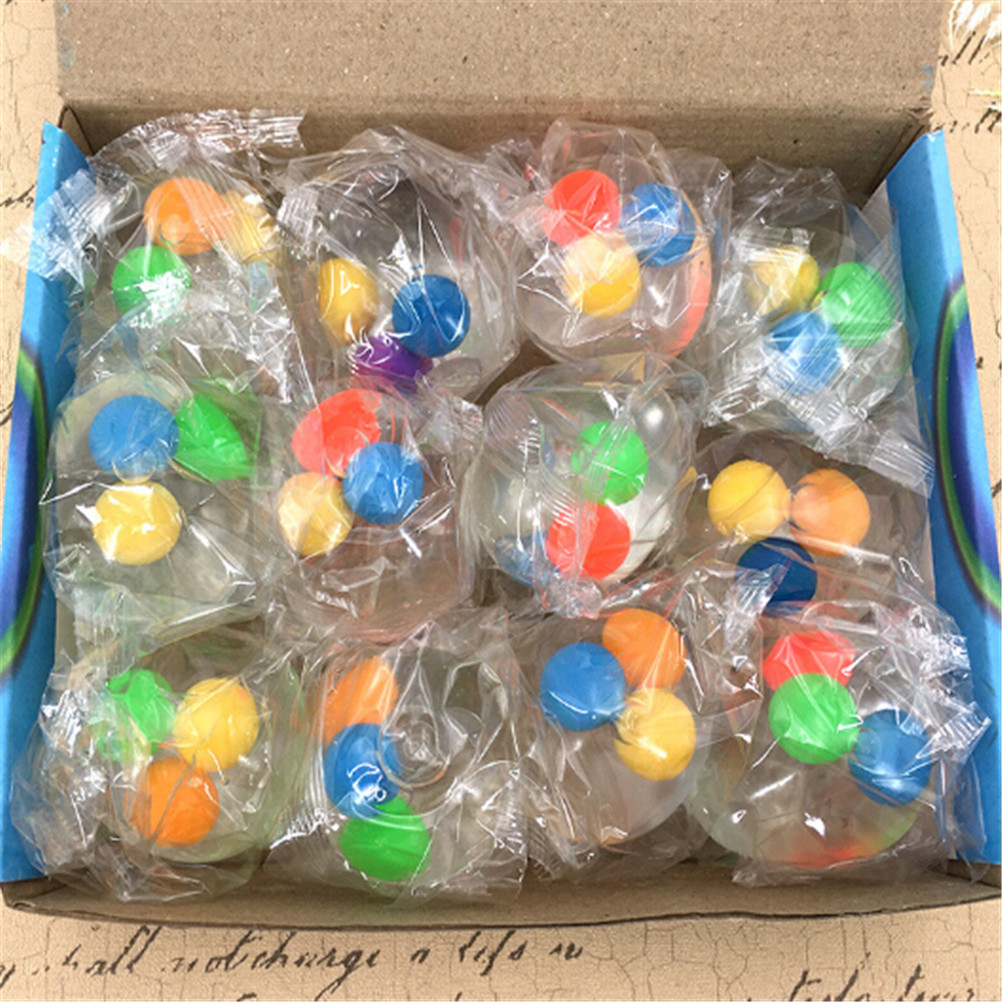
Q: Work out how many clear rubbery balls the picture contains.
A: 12